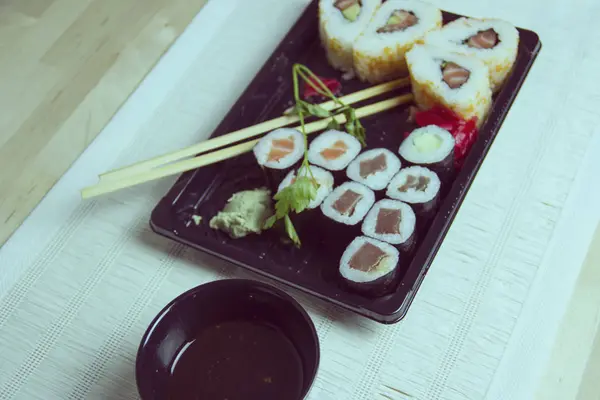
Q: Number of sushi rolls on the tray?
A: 13